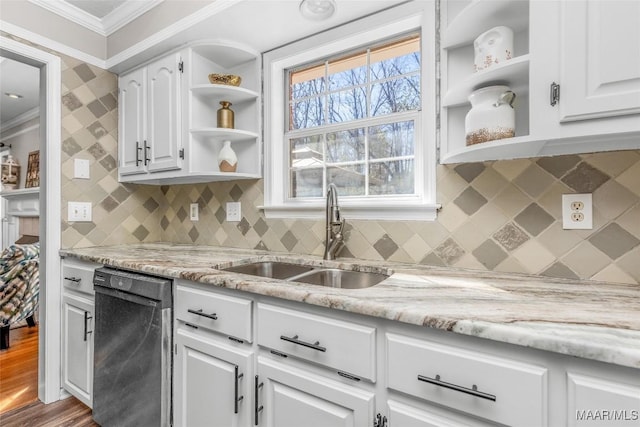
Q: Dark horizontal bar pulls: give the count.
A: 4